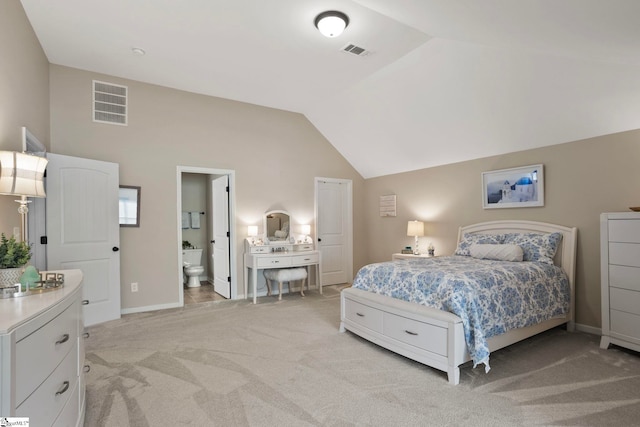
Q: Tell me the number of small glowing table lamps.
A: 3